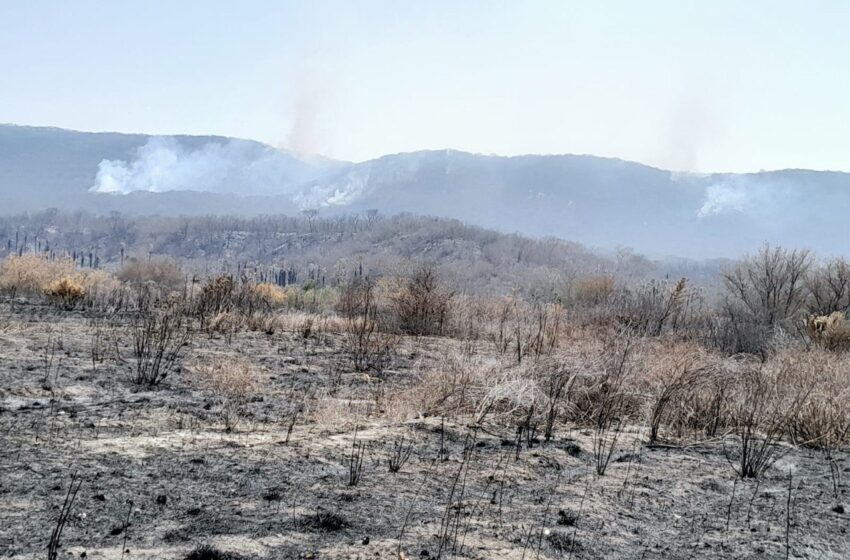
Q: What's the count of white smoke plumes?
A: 3